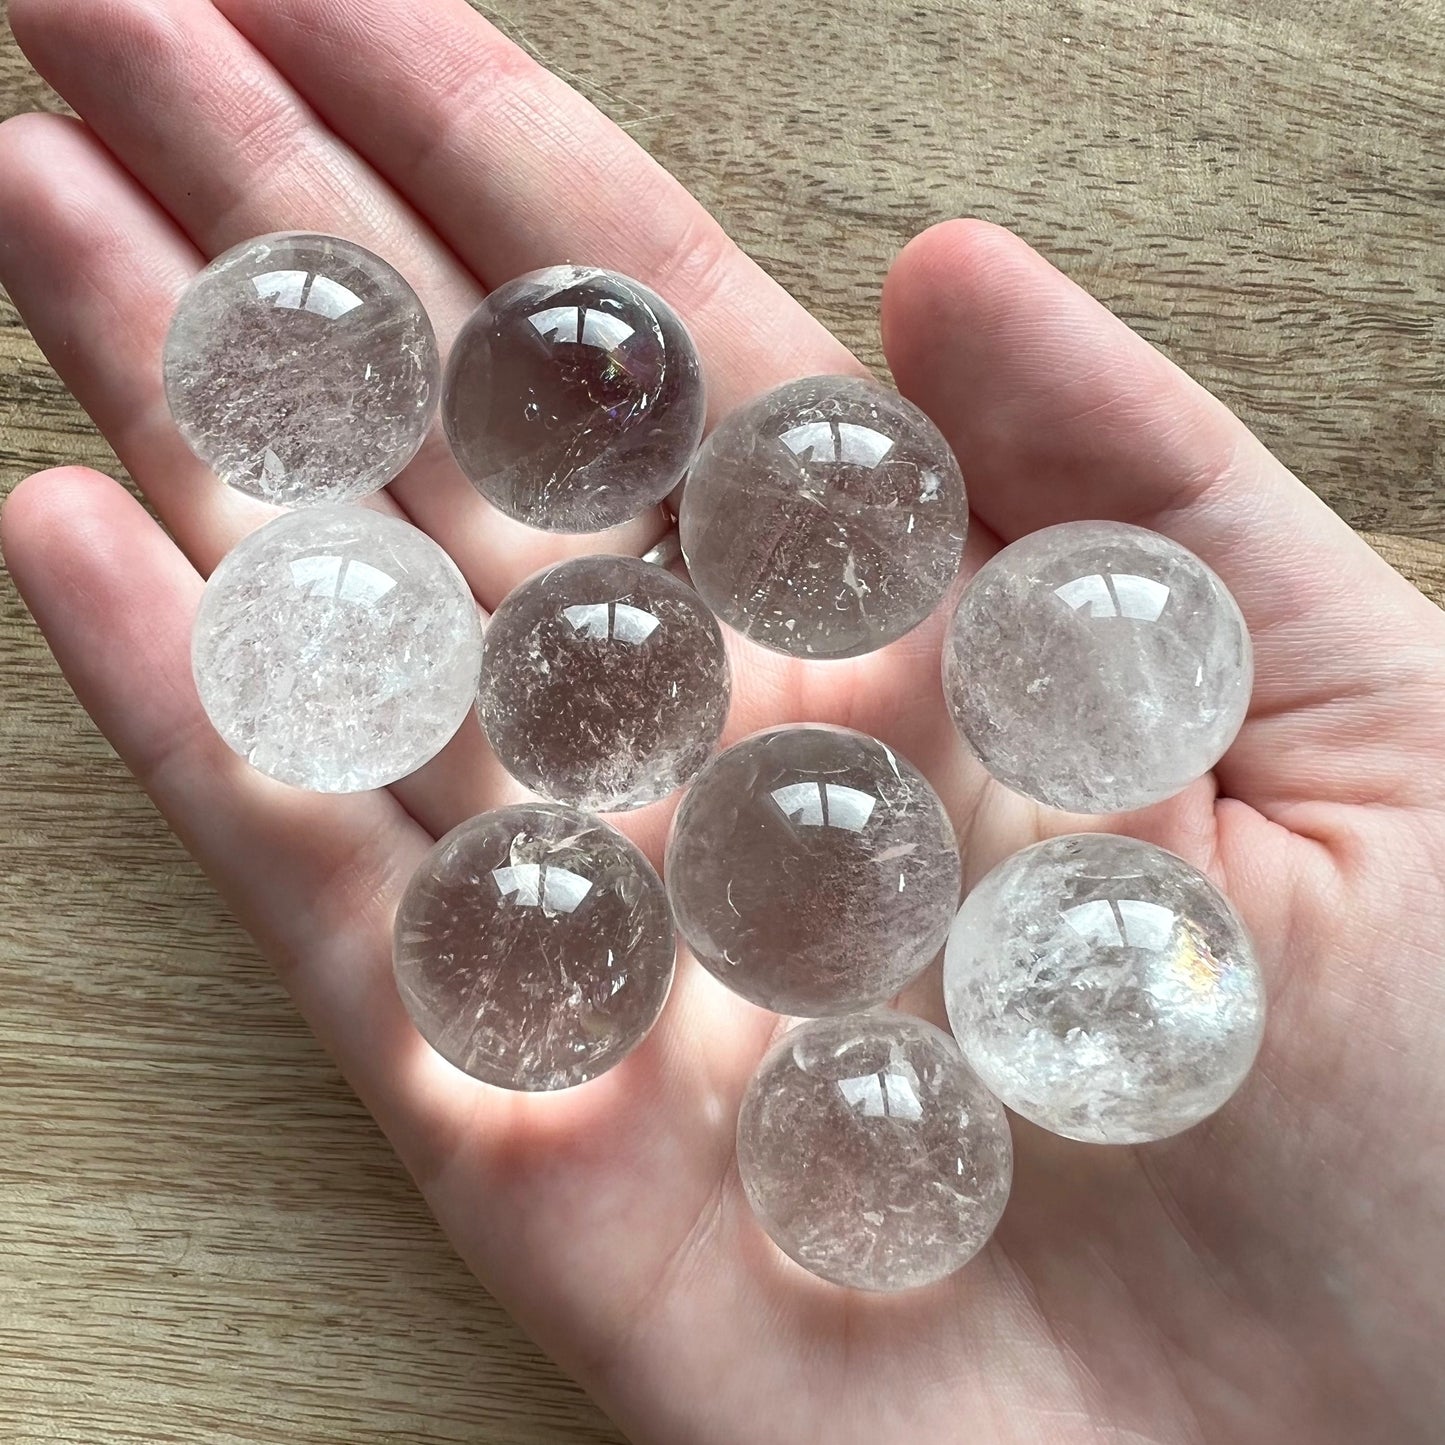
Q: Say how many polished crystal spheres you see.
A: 10